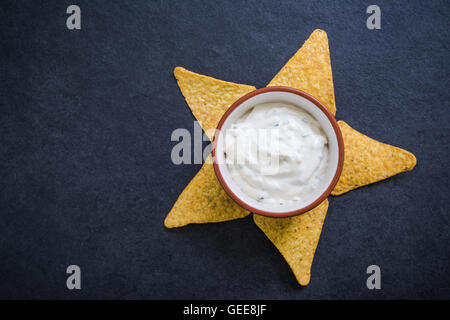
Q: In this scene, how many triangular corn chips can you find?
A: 5